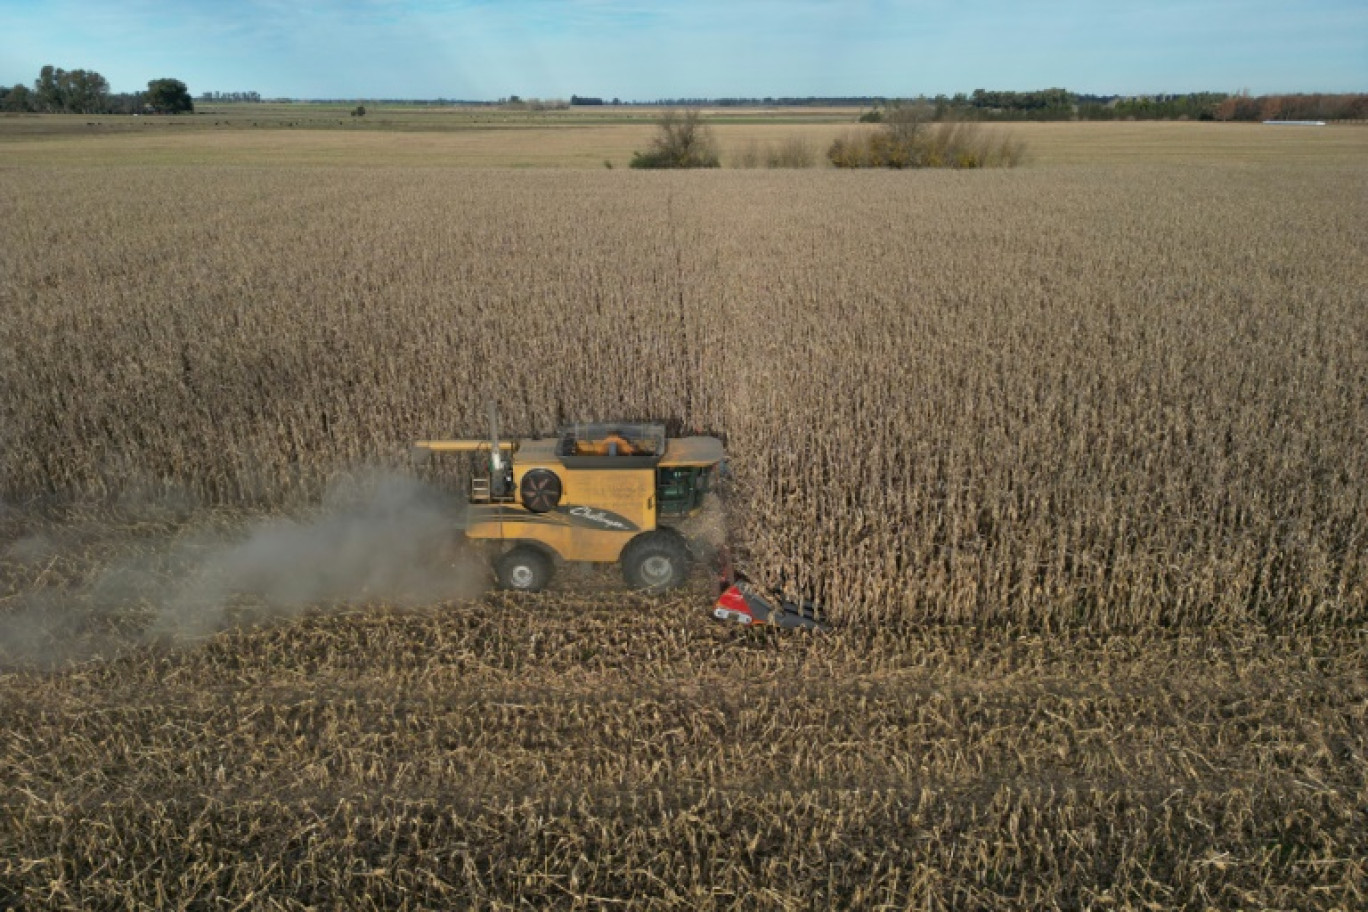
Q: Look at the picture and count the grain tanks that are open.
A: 1